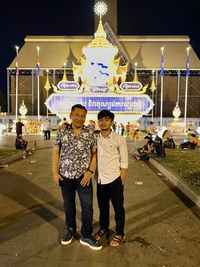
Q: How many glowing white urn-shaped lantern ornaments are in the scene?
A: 2